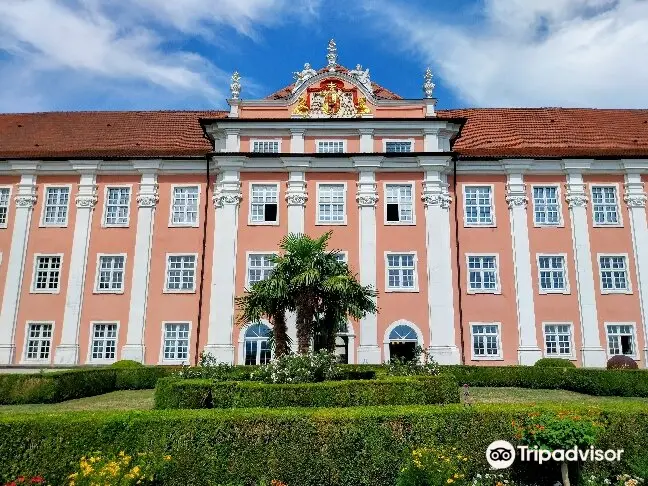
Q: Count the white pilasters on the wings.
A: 6